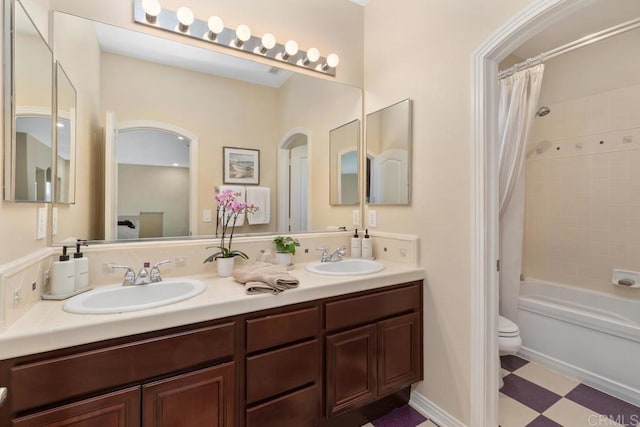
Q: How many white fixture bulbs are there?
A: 8